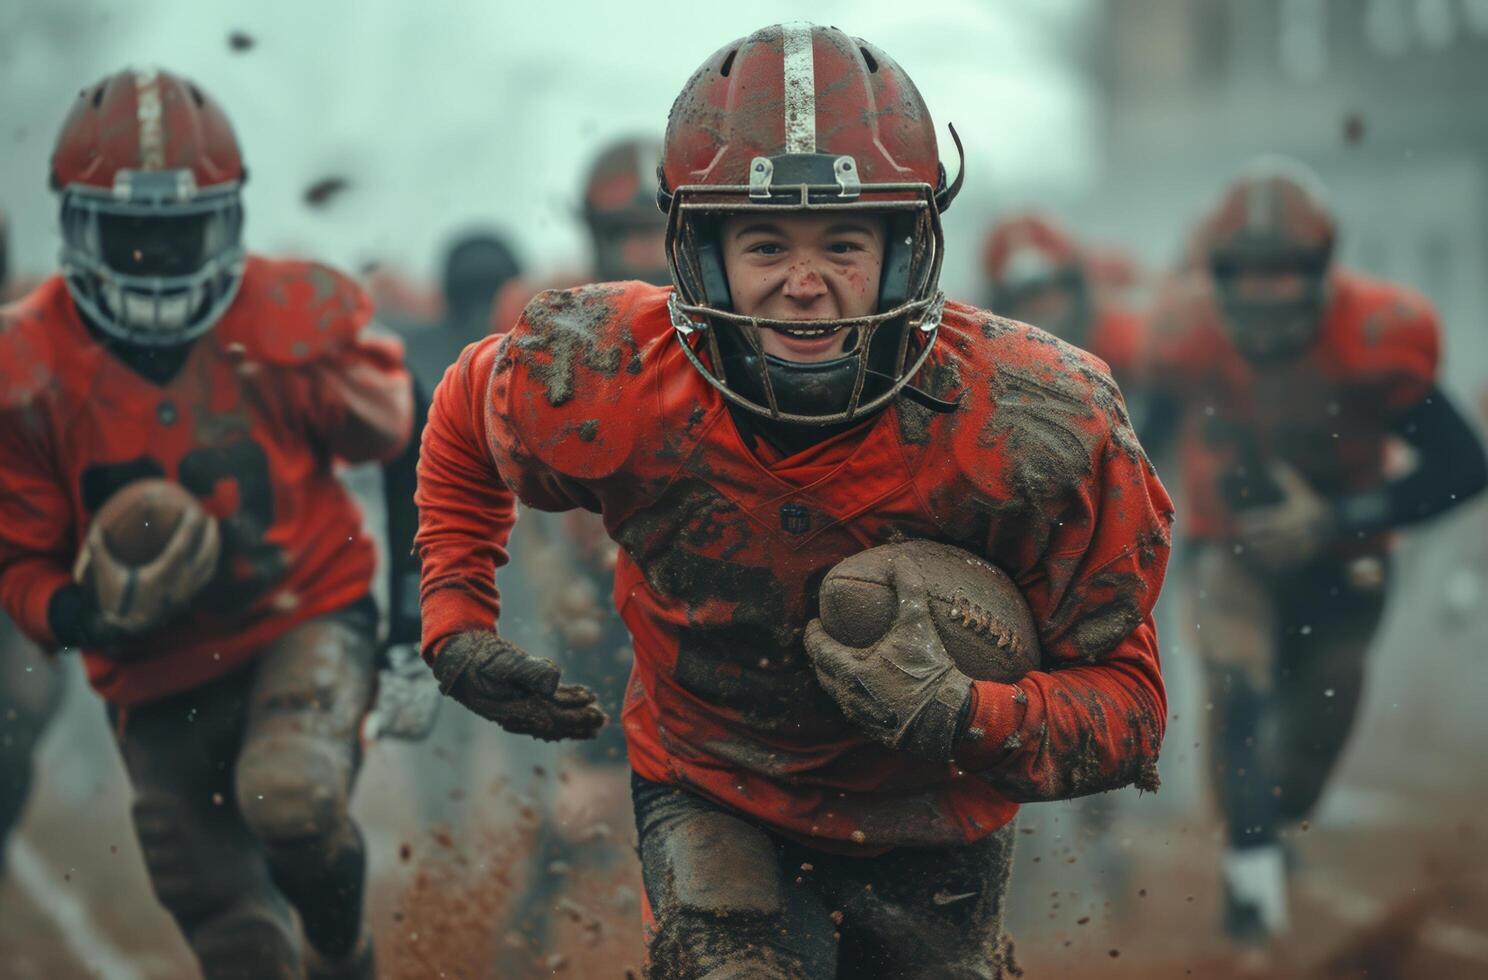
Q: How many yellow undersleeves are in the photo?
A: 0